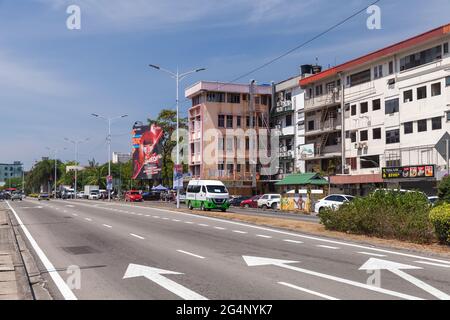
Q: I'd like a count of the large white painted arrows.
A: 3